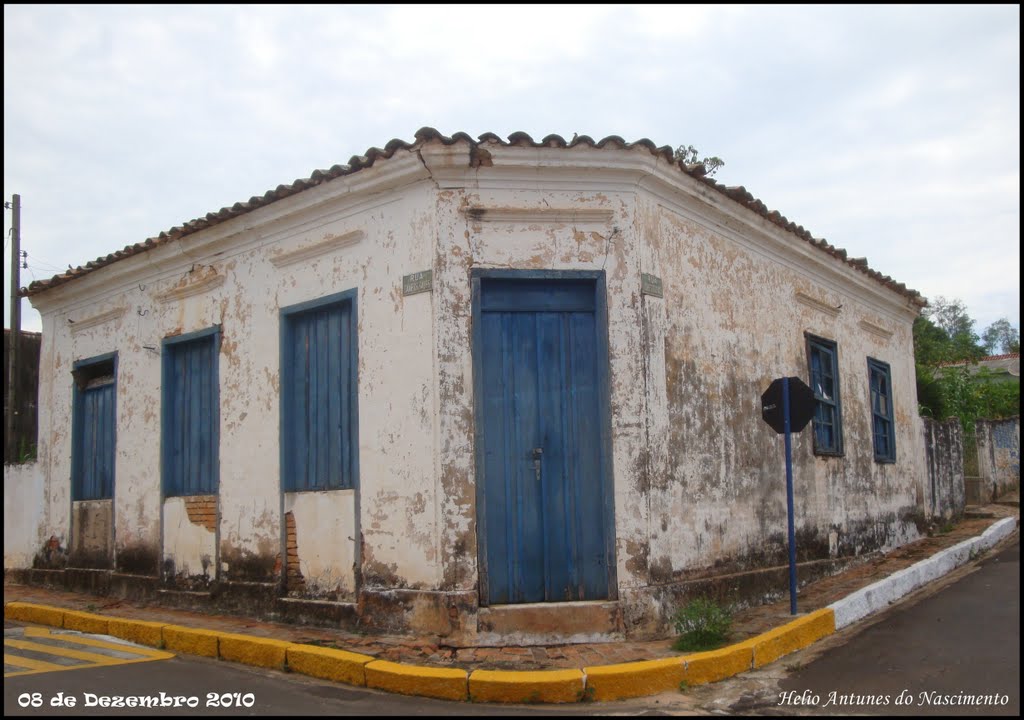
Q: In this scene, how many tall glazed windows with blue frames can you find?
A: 2